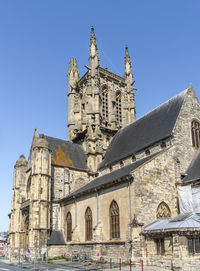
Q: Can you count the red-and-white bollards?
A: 4